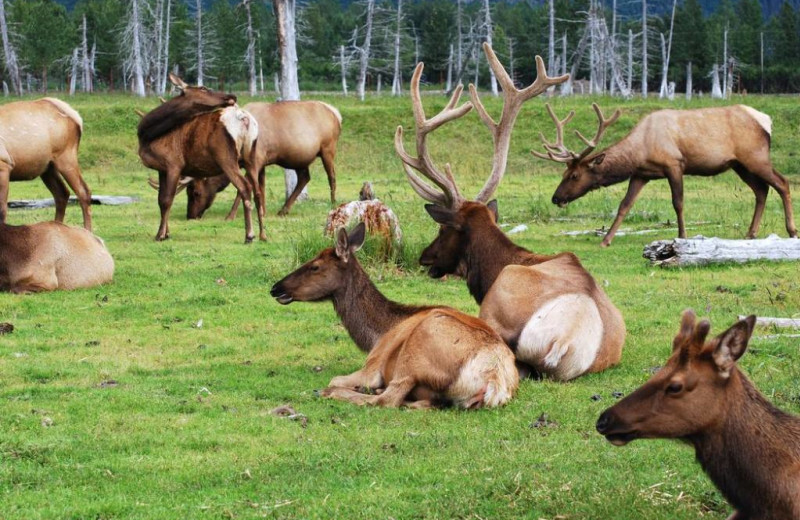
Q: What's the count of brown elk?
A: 8